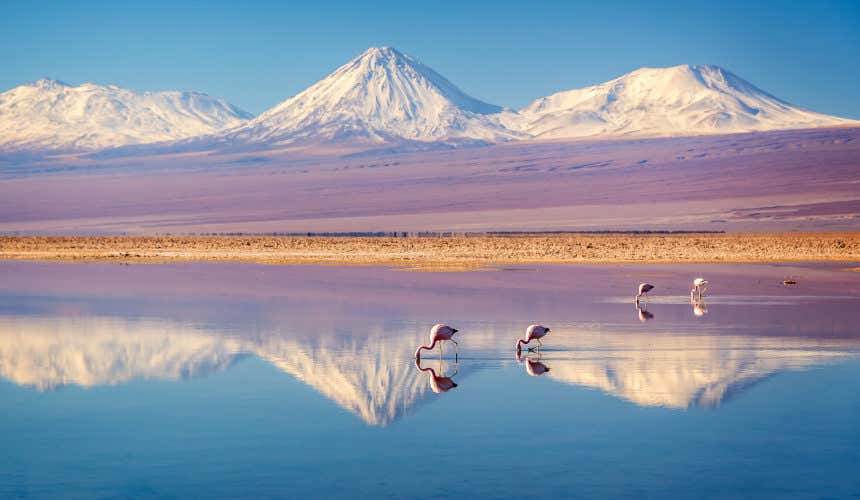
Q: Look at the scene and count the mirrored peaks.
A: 3